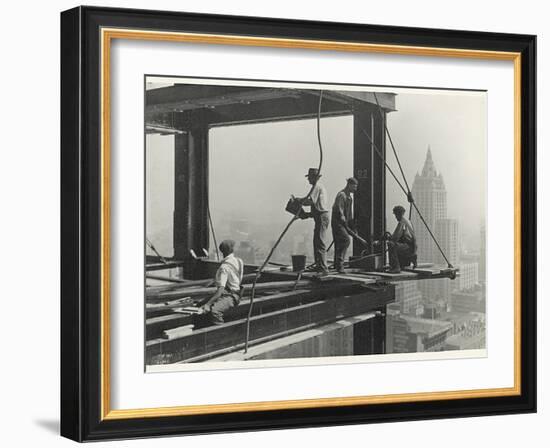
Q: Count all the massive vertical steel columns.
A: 2